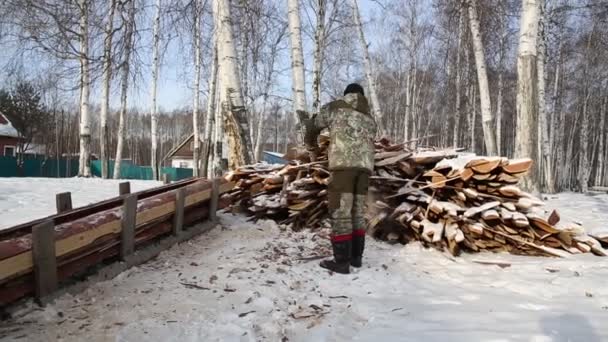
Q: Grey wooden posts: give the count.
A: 7